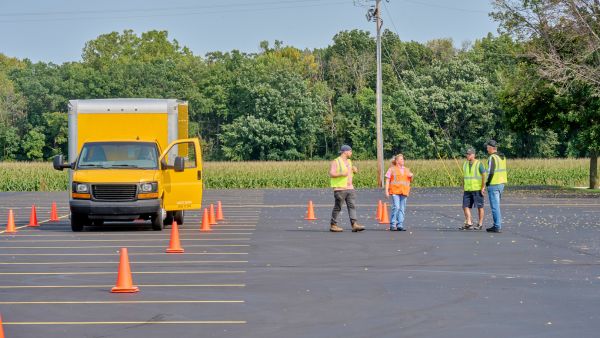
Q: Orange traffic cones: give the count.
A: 12